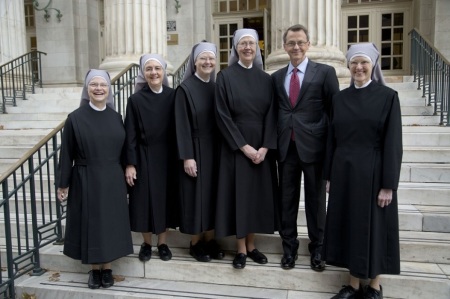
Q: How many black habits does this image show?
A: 5